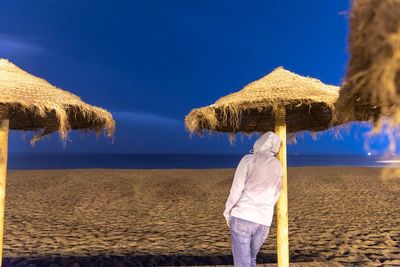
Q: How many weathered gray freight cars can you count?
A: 0